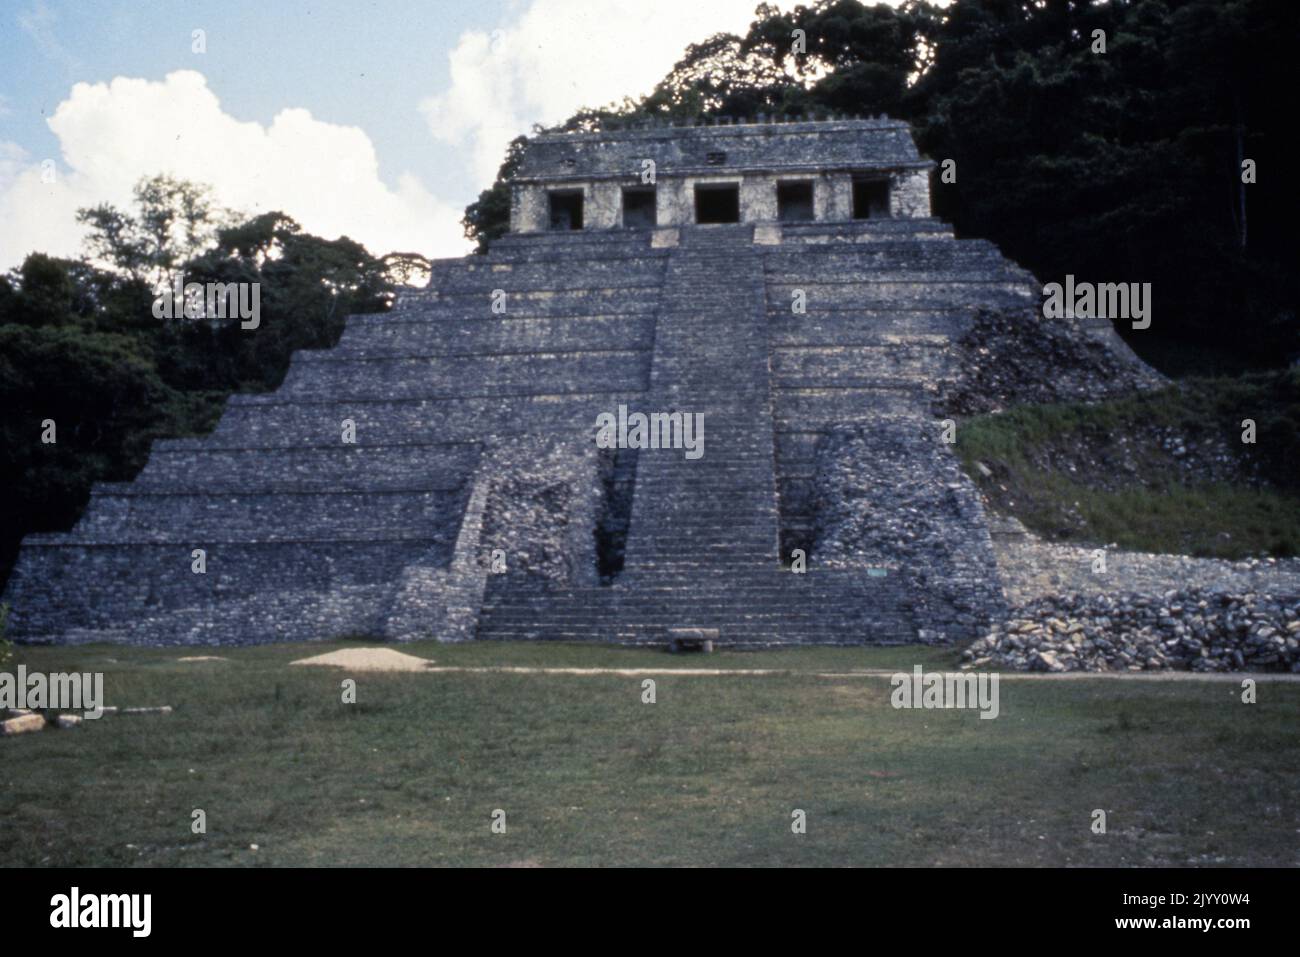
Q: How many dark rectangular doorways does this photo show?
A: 5